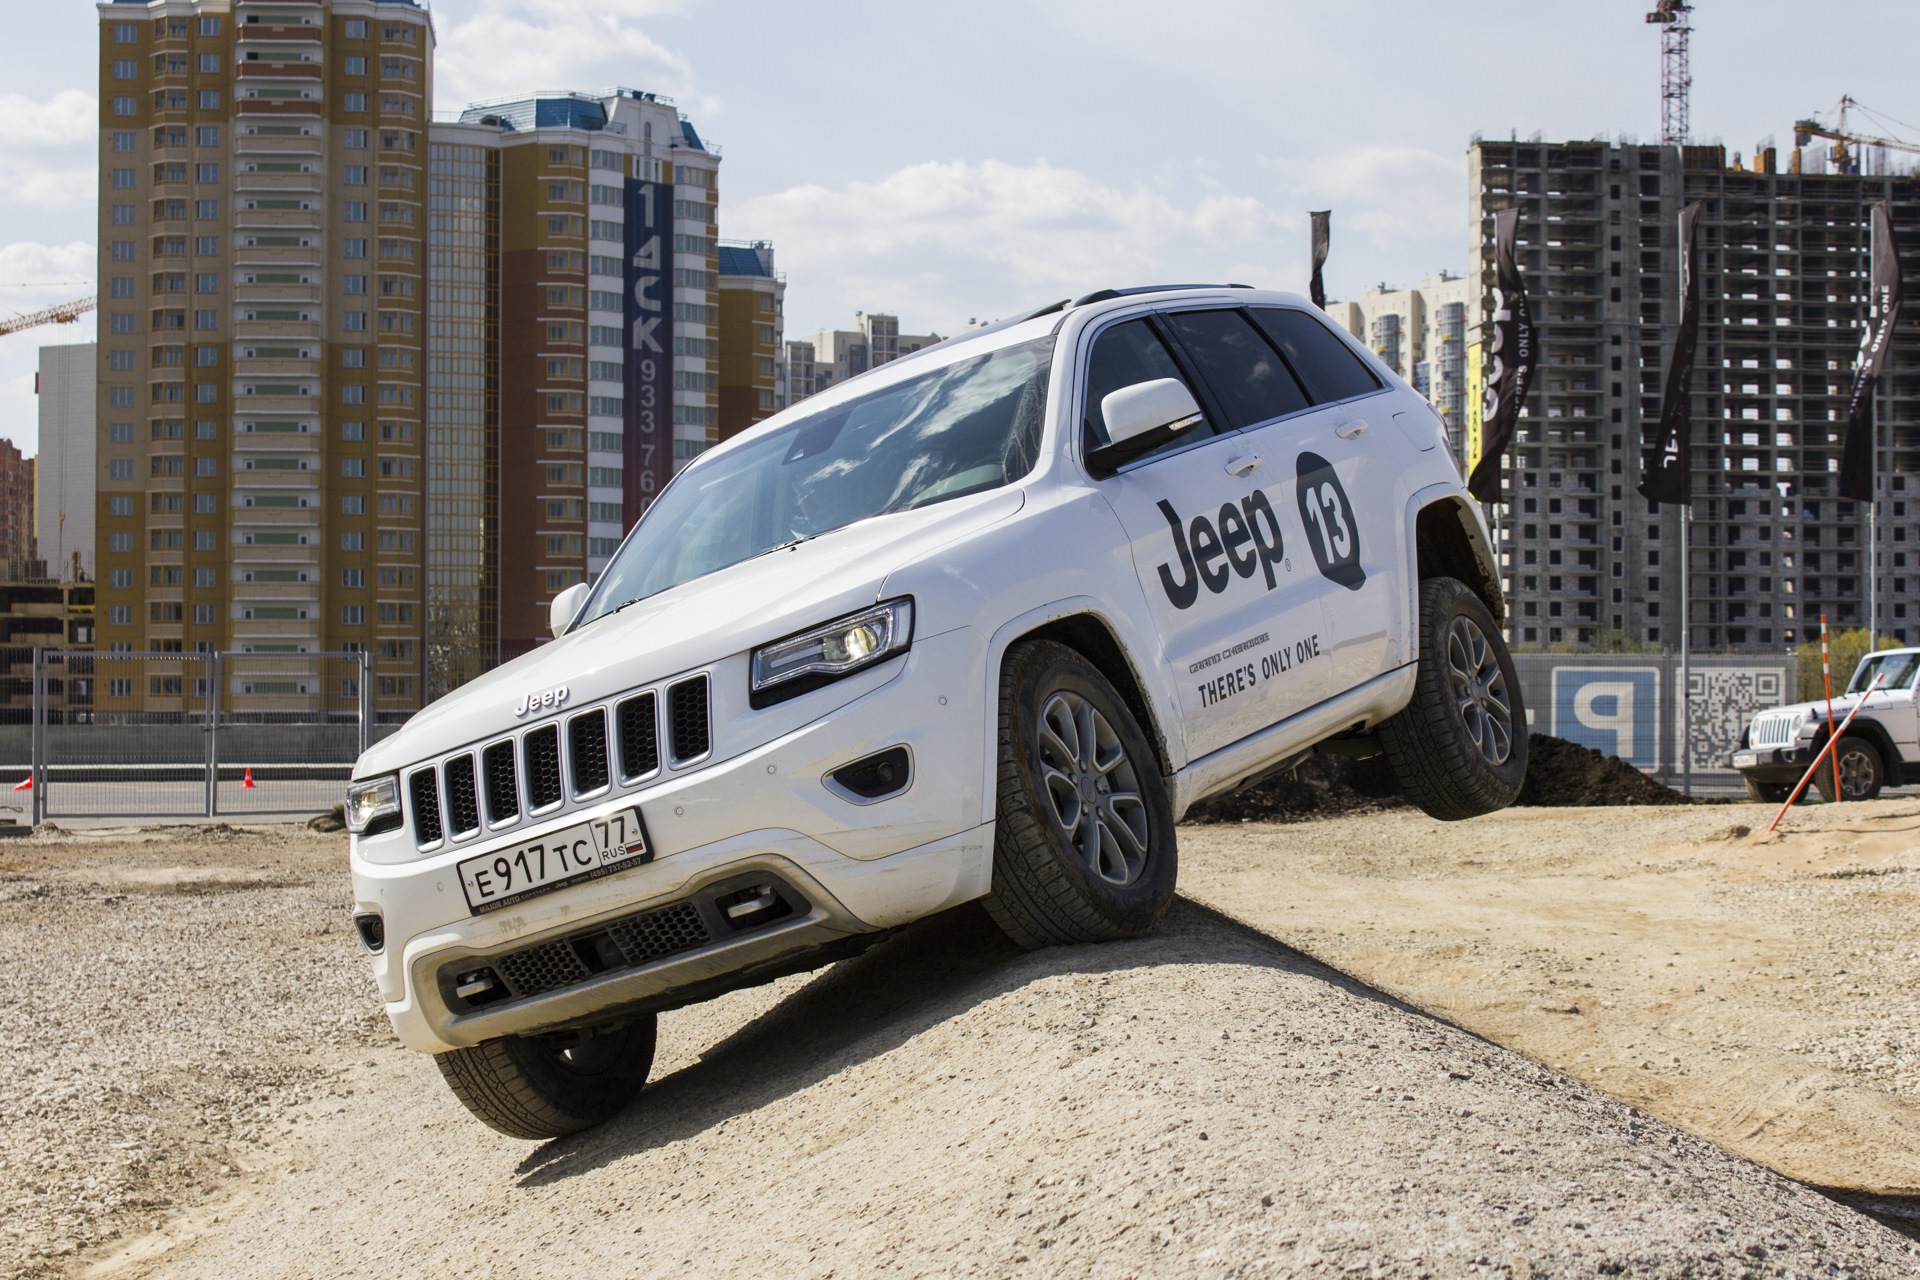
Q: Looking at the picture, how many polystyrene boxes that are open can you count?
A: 0